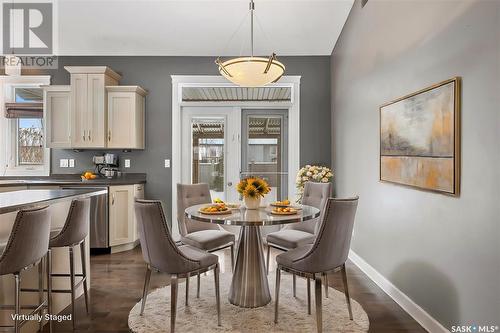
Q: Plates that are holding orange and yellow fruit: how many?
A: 4